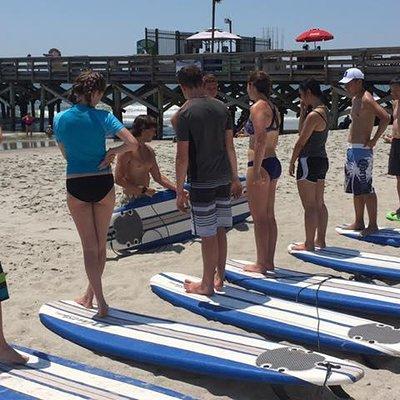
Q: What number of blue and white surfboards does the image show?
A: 7